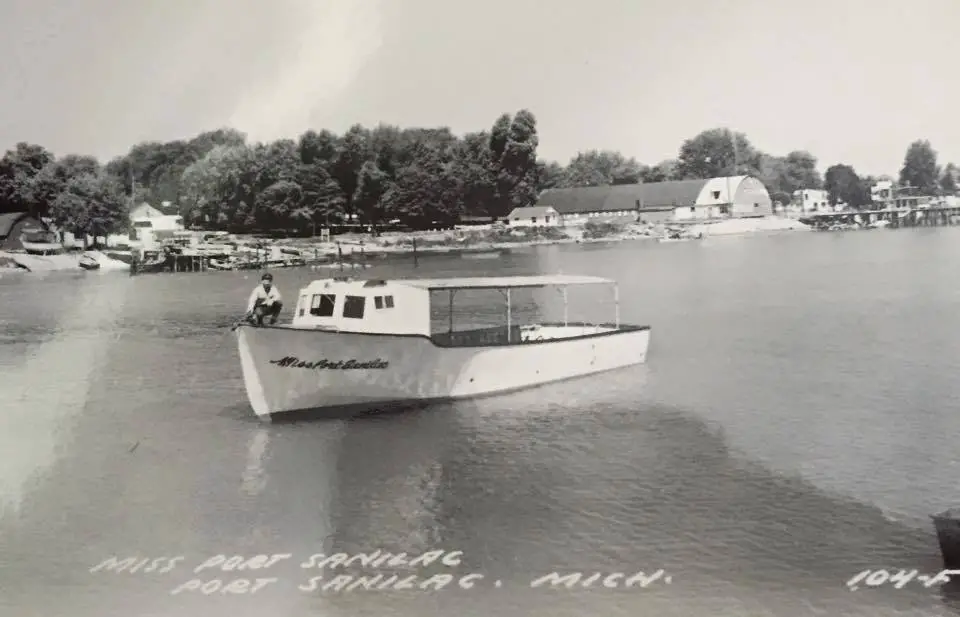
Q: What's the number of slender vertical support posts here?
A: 4